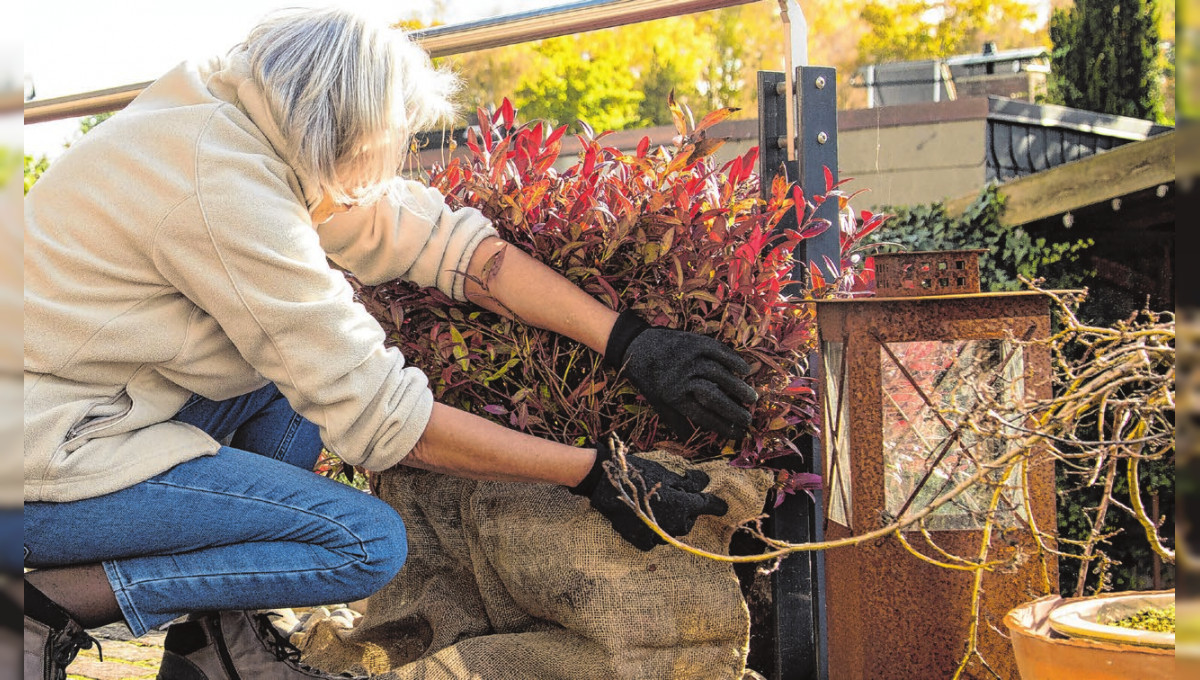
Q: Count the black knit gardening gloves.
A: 2